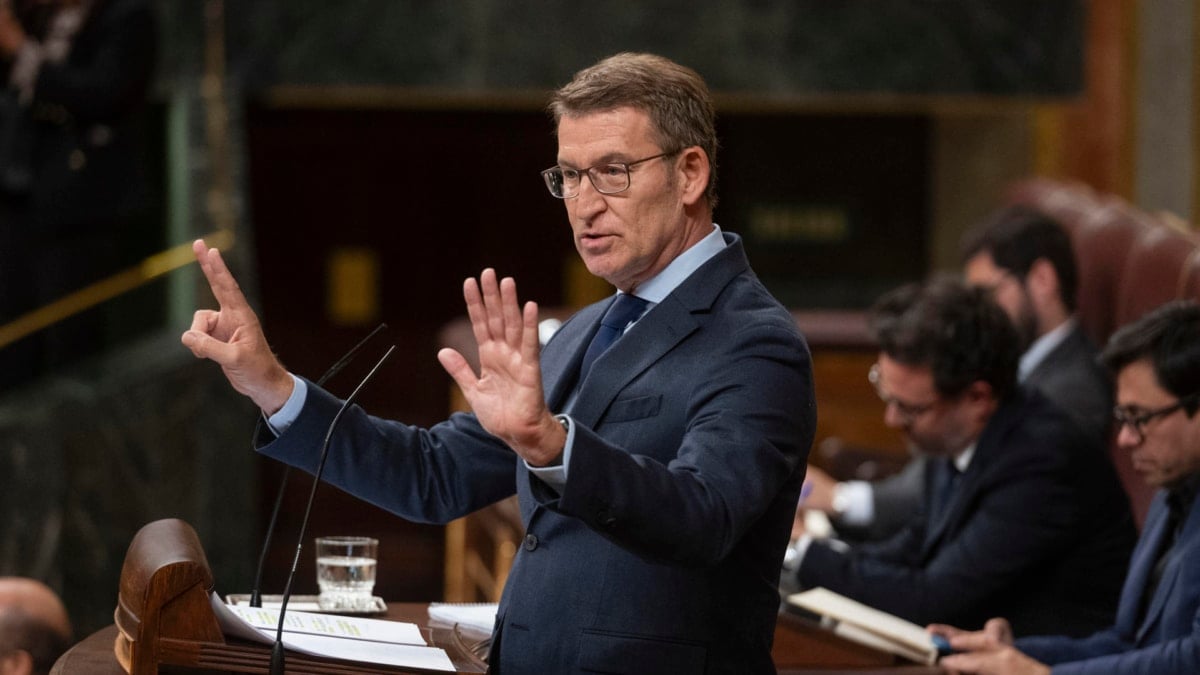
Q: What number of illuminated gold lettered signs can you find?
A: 1